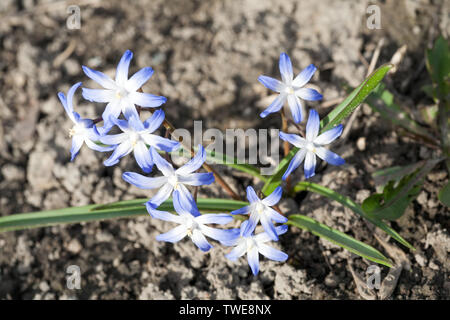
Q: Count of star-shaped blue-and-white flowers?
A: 9